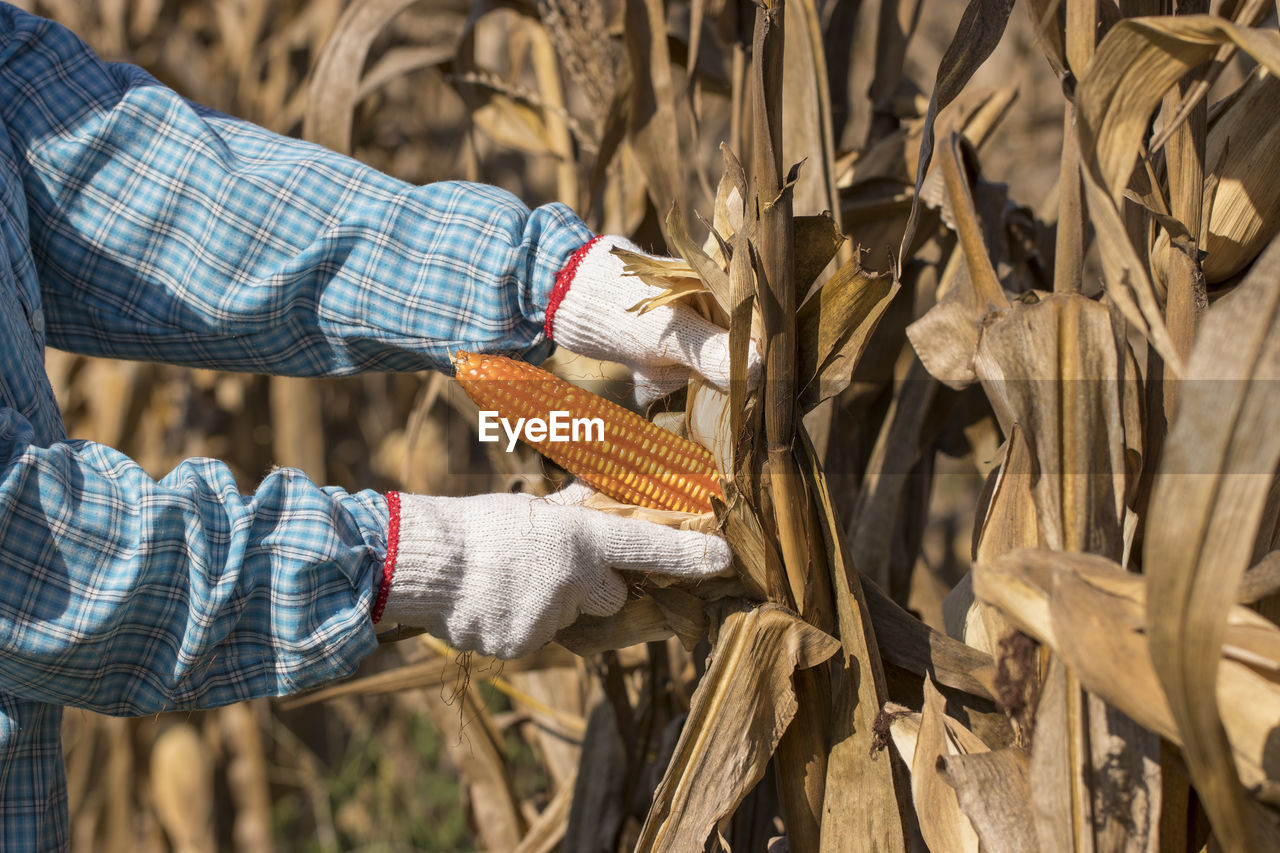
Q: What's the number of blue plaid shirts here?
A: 1